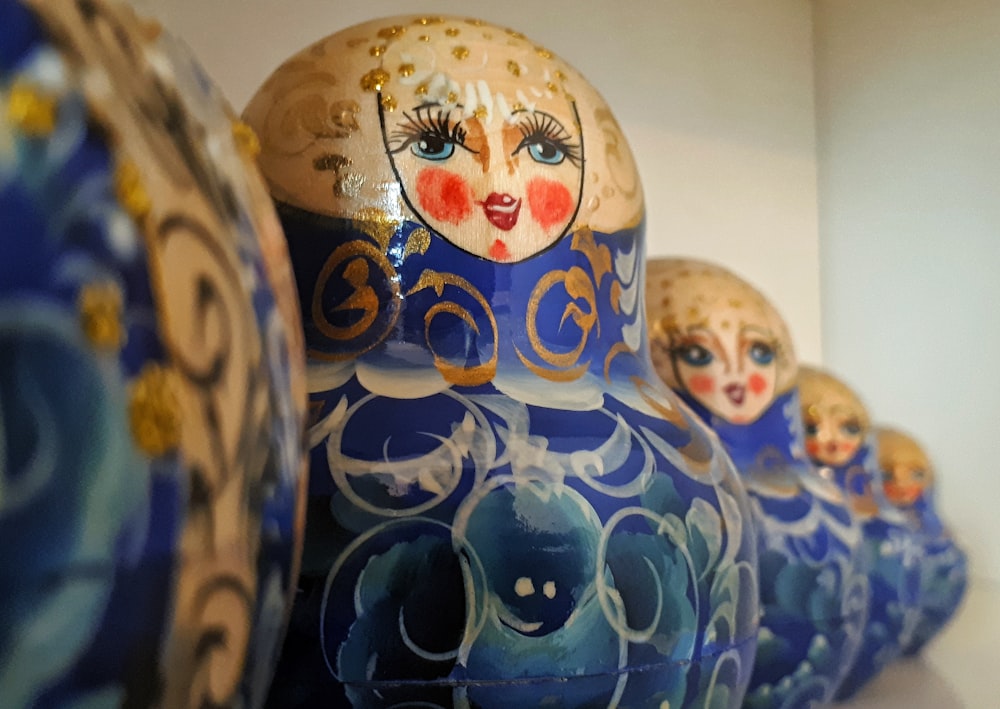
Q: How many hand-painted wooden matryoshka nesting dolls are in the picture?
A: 5